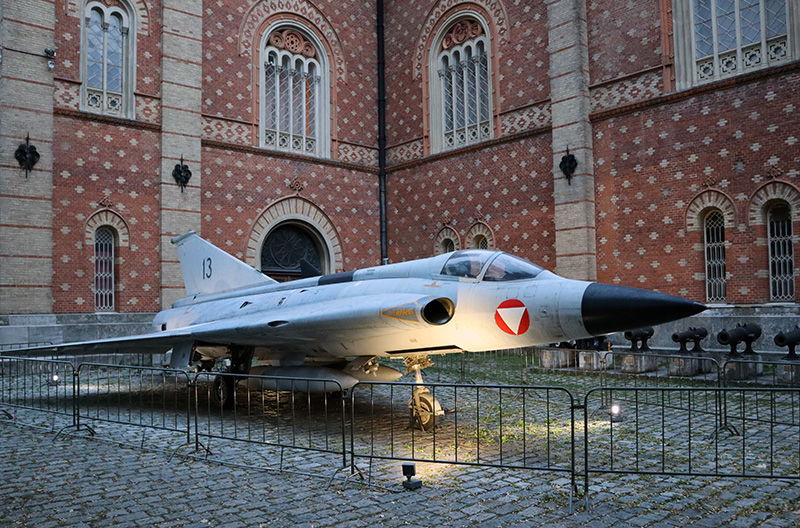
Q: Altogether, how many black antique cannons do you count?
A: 4